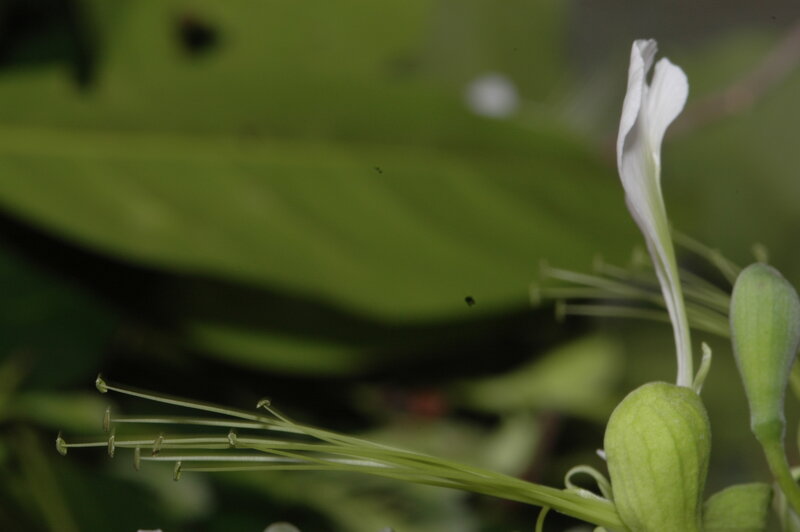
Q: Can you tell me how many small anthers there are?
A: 9